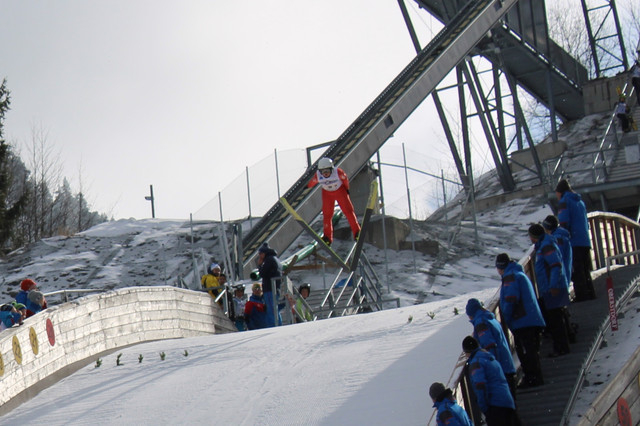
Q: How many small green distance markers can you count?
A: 8